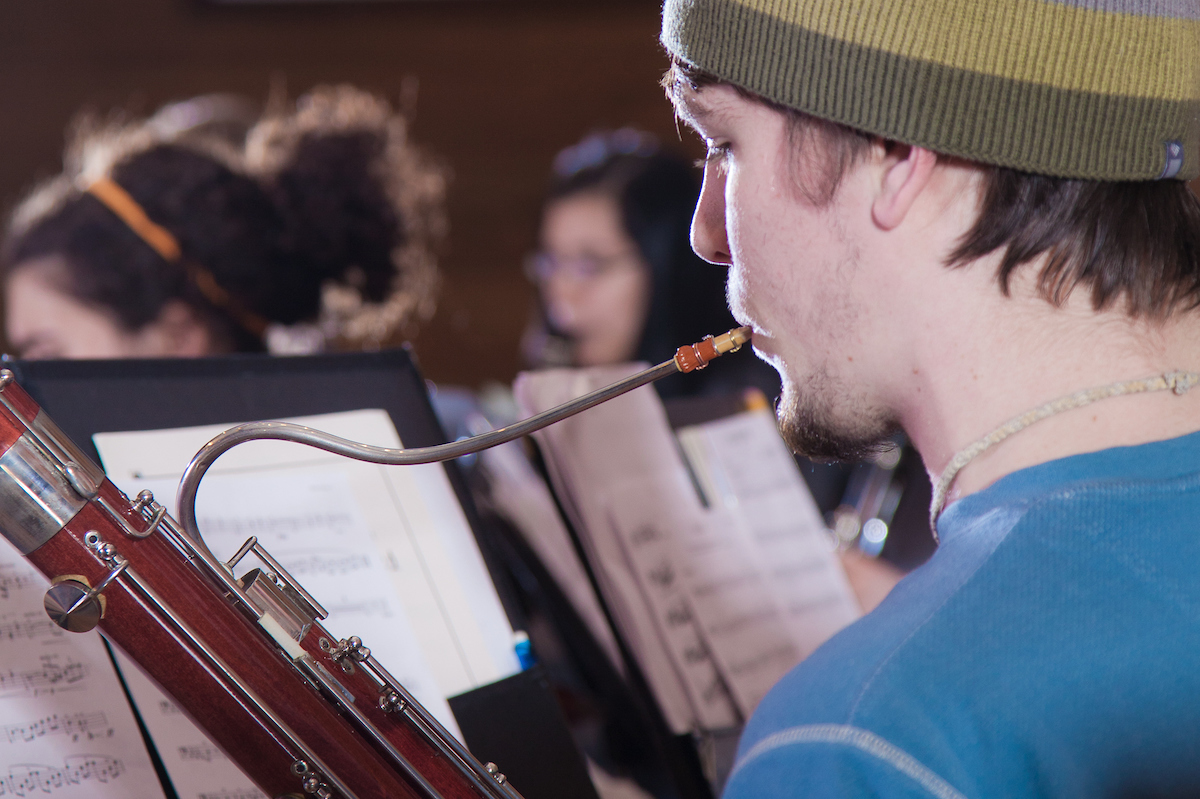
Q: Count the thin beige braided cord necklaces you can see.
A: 1